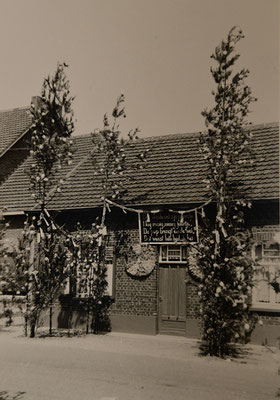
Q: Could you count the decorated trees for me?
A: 3